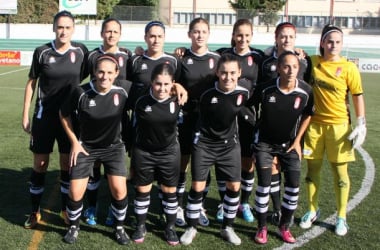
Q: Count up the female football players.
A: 11